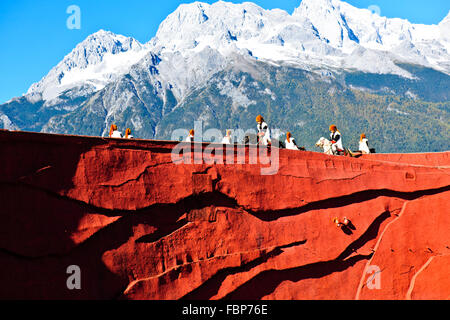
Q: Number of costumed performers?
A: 8